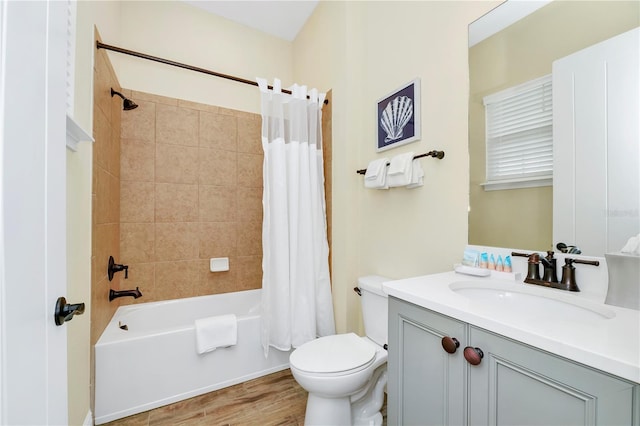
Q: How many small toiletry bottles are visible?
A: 4